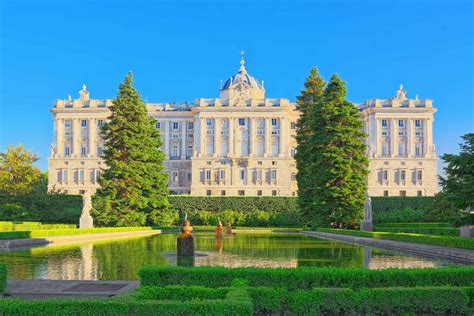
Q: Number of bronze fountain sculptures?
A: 3